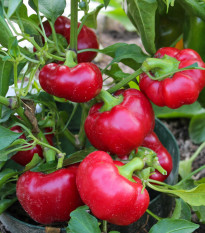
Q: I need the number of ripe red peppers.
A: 8